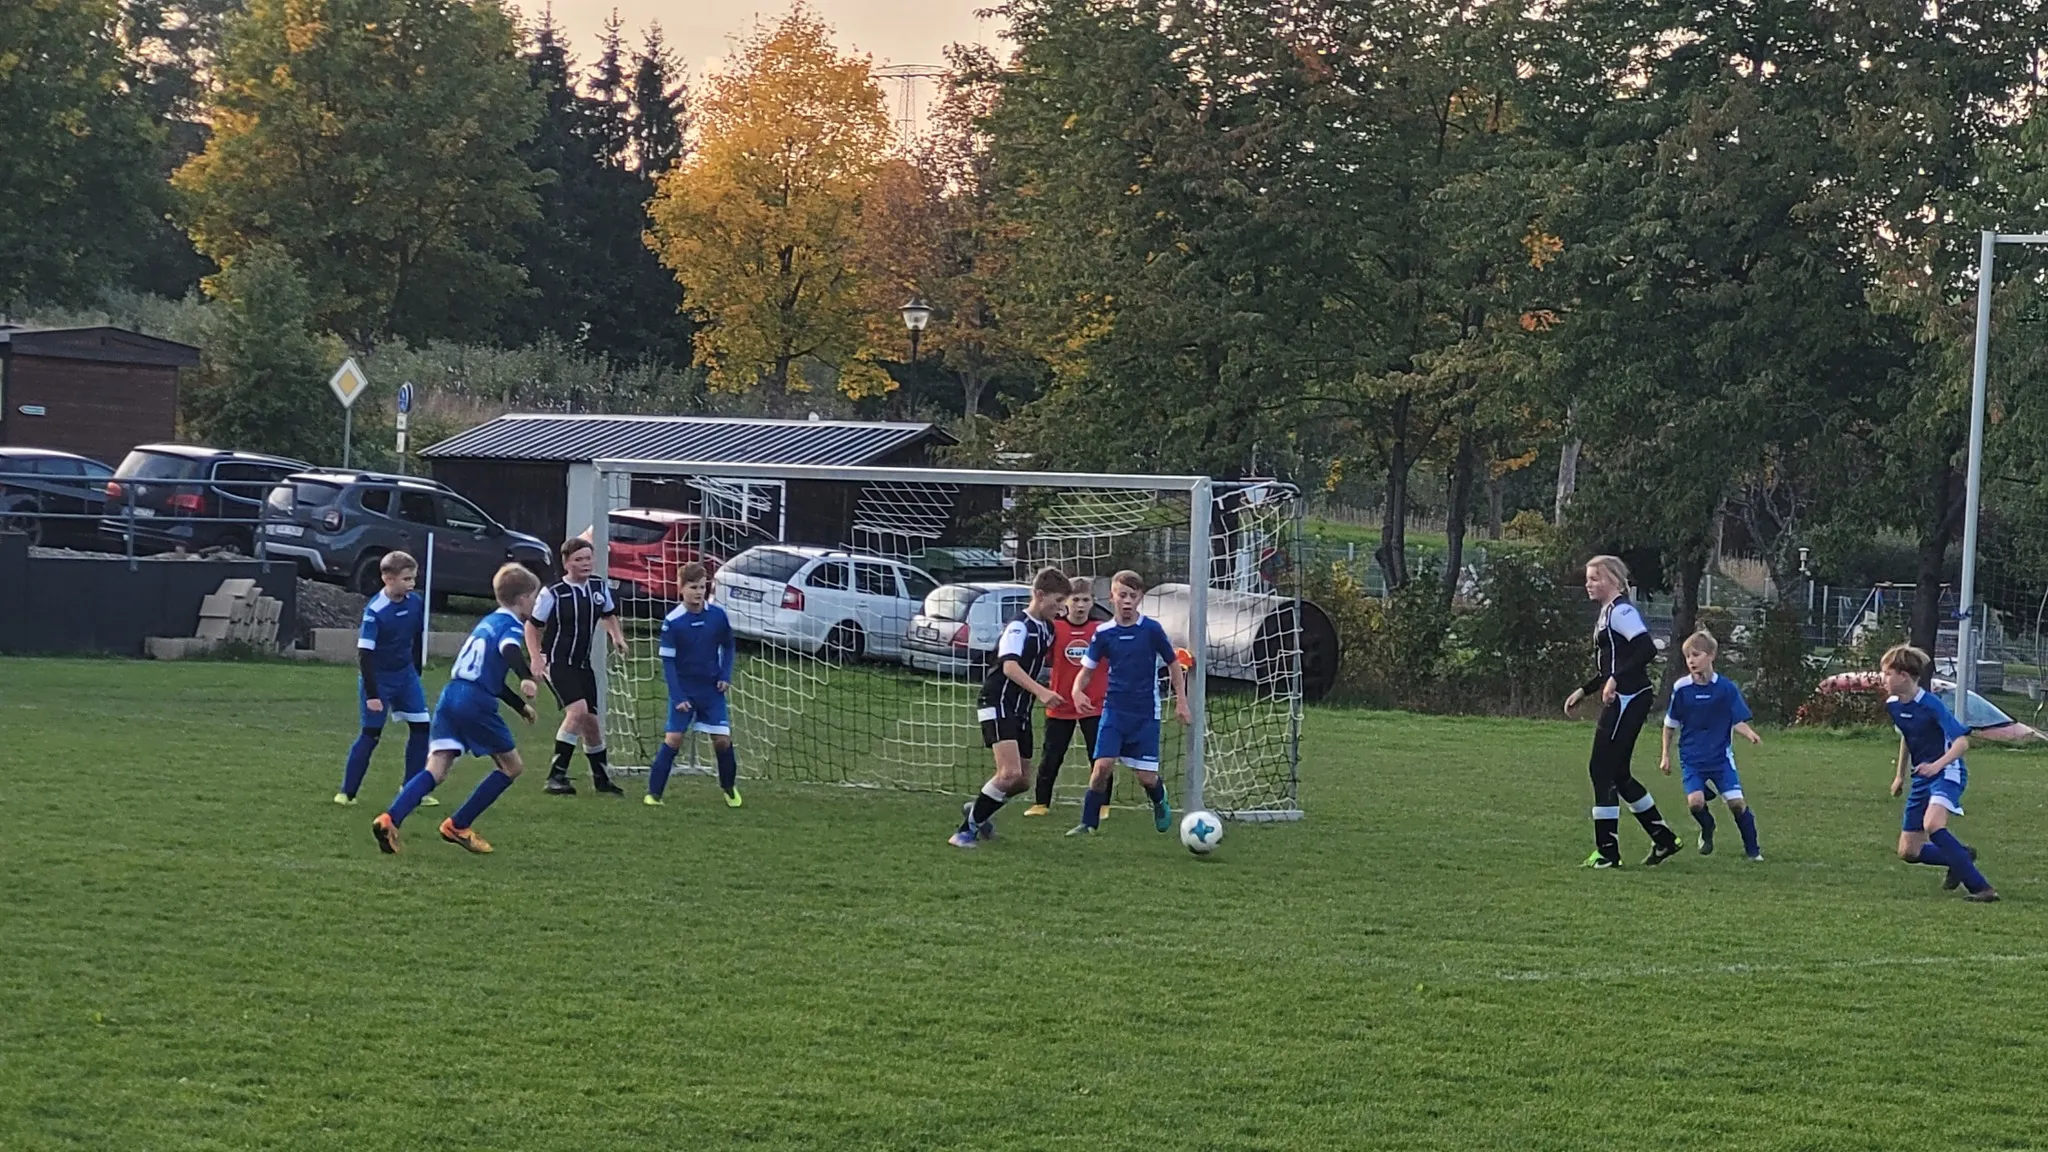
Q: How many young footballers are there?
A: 10